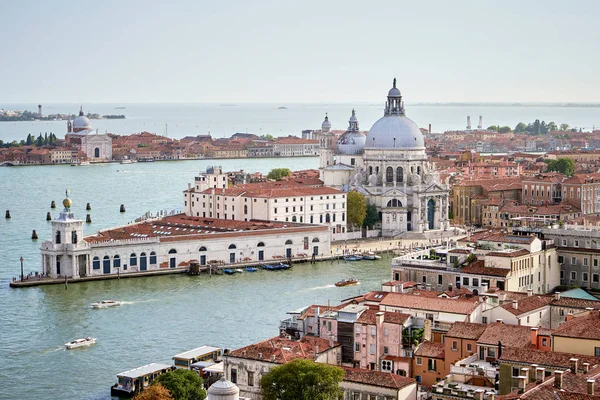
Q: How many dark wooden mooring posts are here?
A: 7